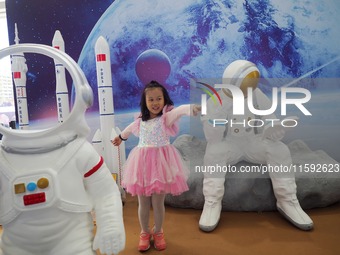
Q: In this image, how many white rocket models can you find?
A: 3